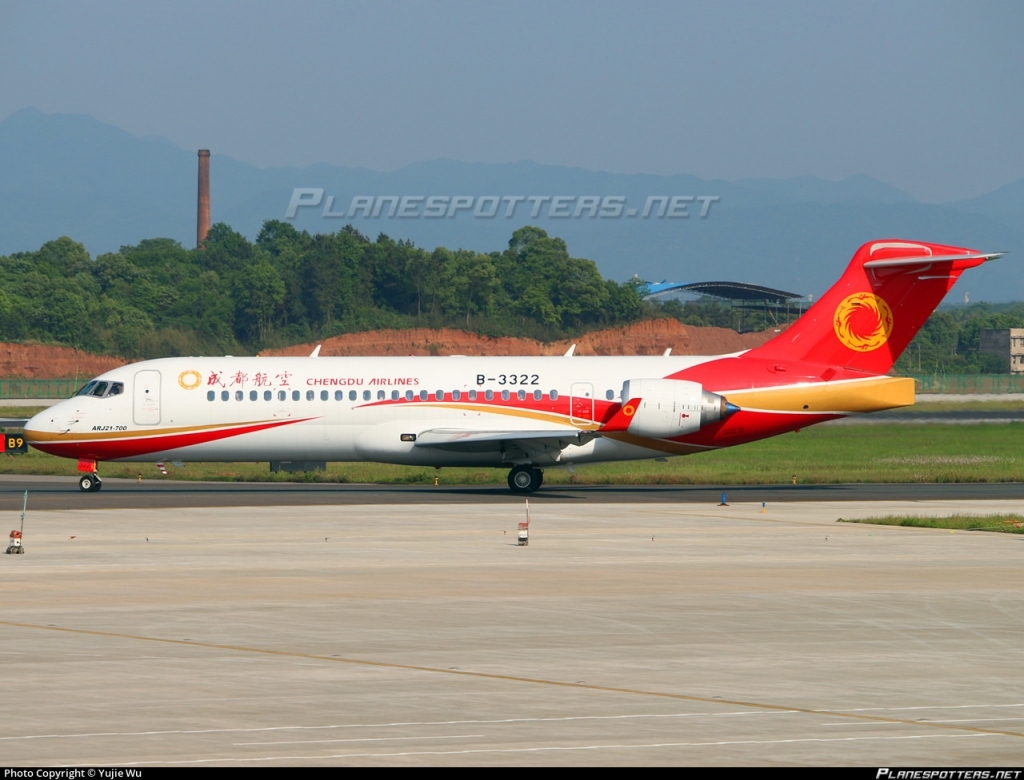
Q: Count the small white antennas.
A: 3